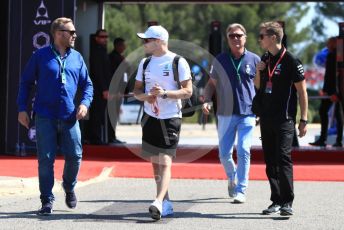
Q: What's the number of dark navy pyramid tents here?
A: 0